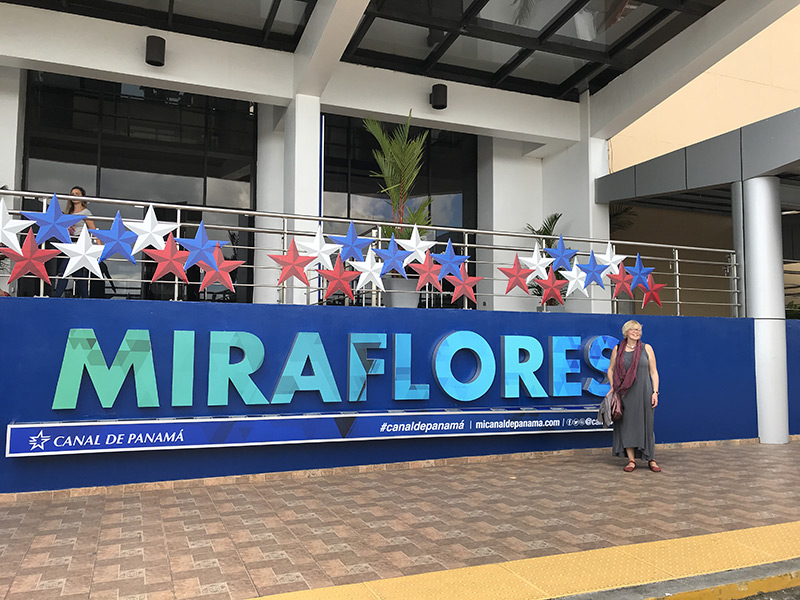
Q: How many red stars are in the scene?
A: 11